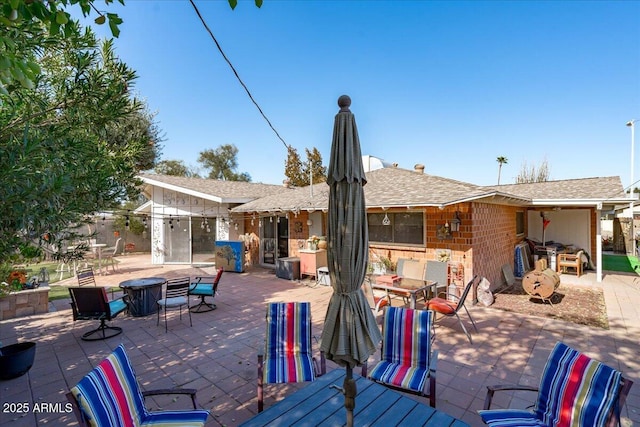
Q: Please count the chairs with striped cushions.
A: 4